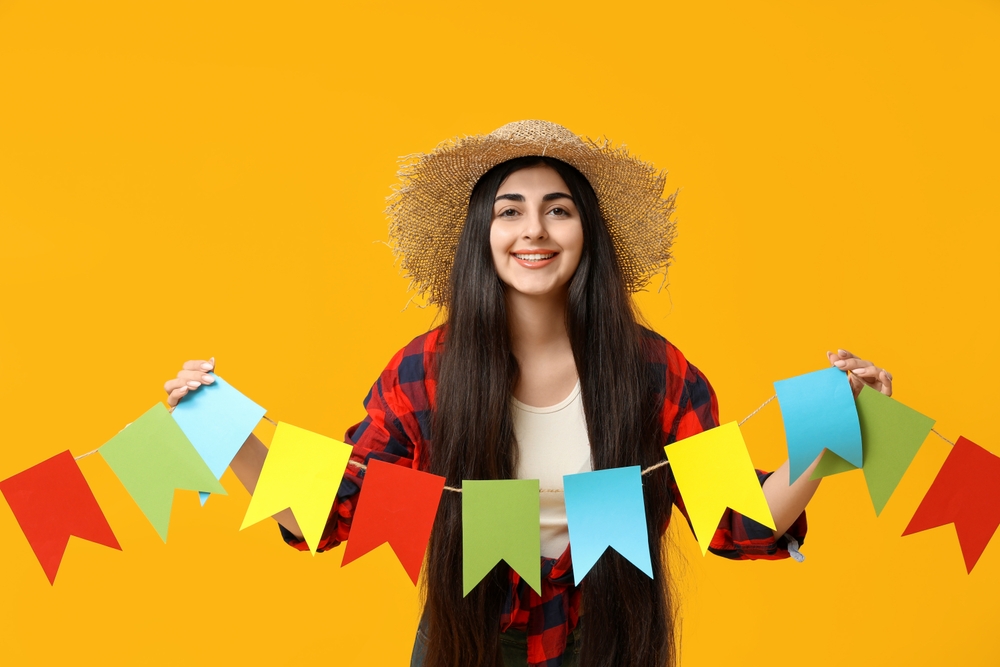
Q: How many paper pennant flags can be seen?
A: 11